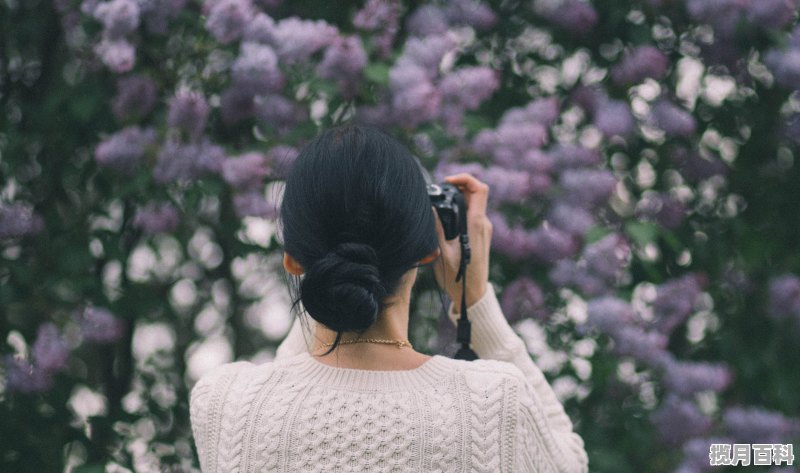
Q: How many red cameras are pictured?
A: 0